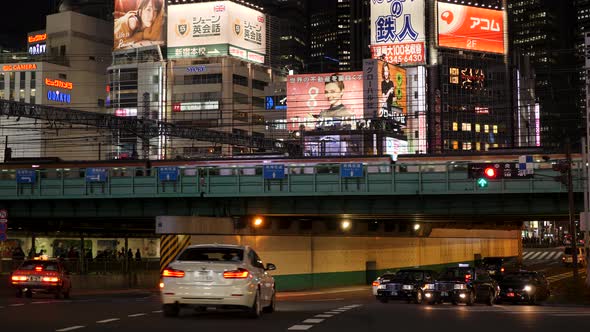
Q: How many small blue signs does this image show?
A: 5